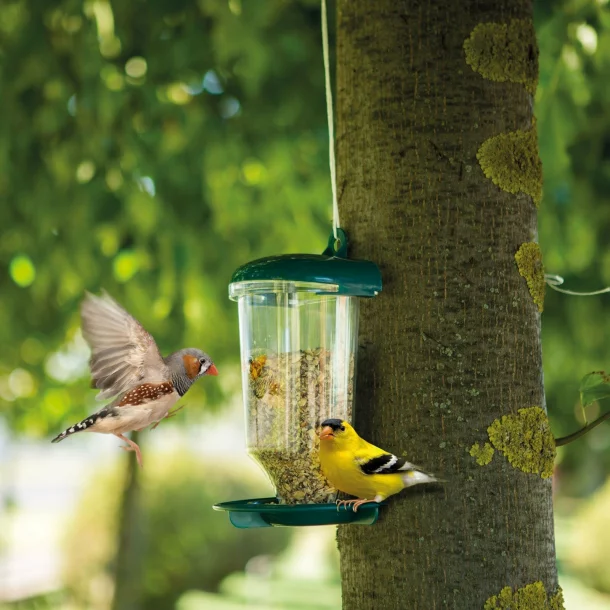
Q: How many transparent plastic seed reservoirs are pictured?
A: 1